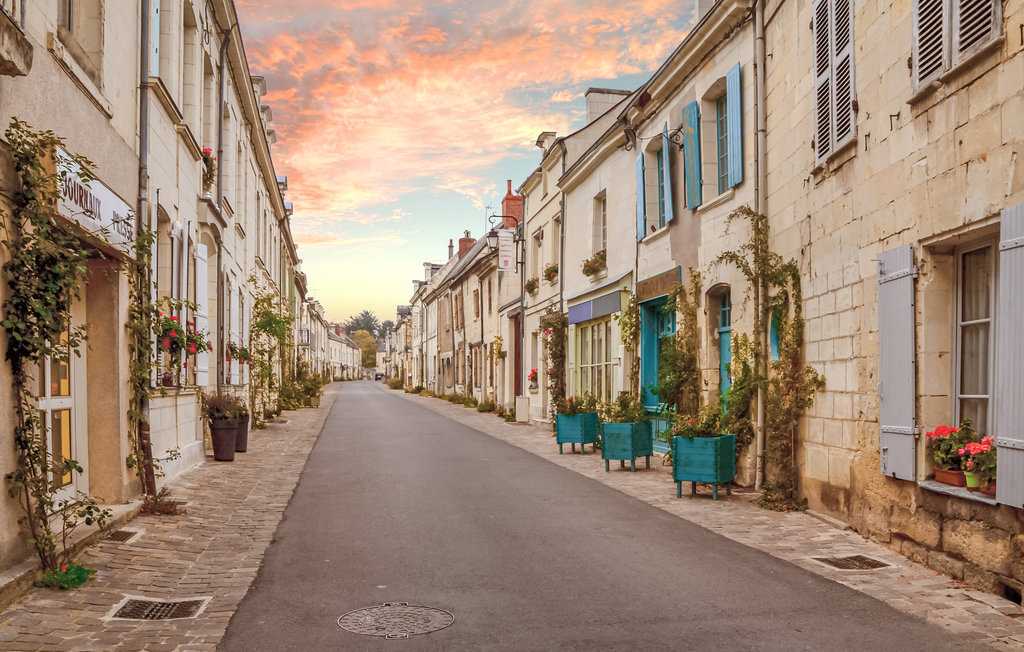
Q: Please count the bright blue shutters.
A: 4